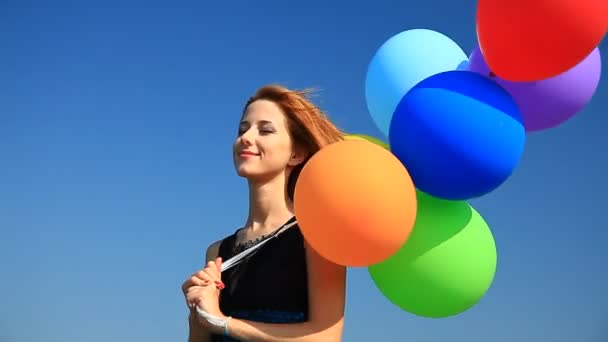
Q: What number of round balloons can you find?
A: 7